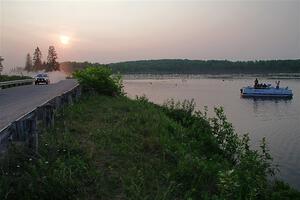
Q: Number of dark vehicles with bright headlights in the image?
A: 1